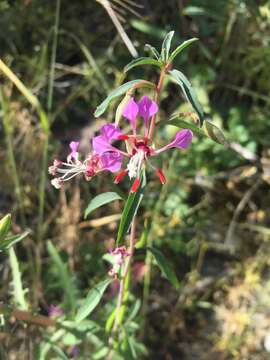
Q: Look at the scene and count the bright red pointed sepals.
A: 4